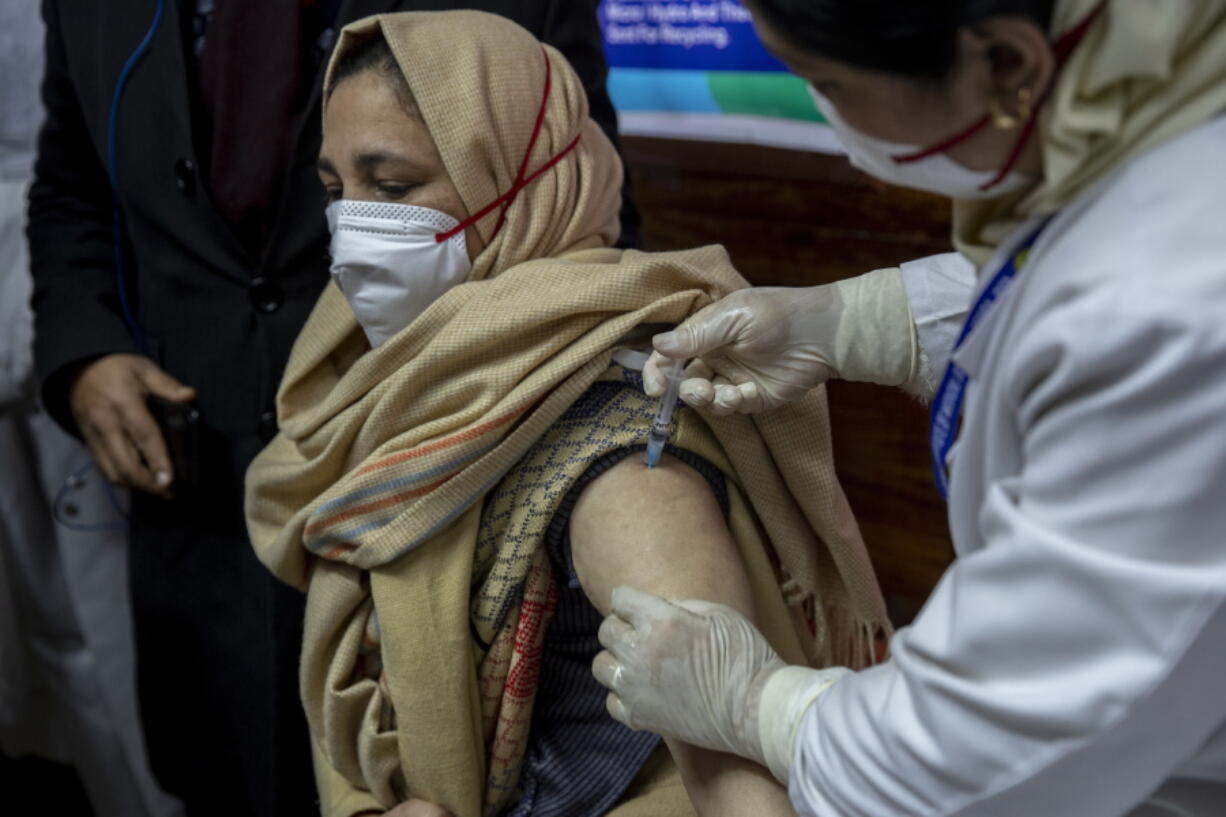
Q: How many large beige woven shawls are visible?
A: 1